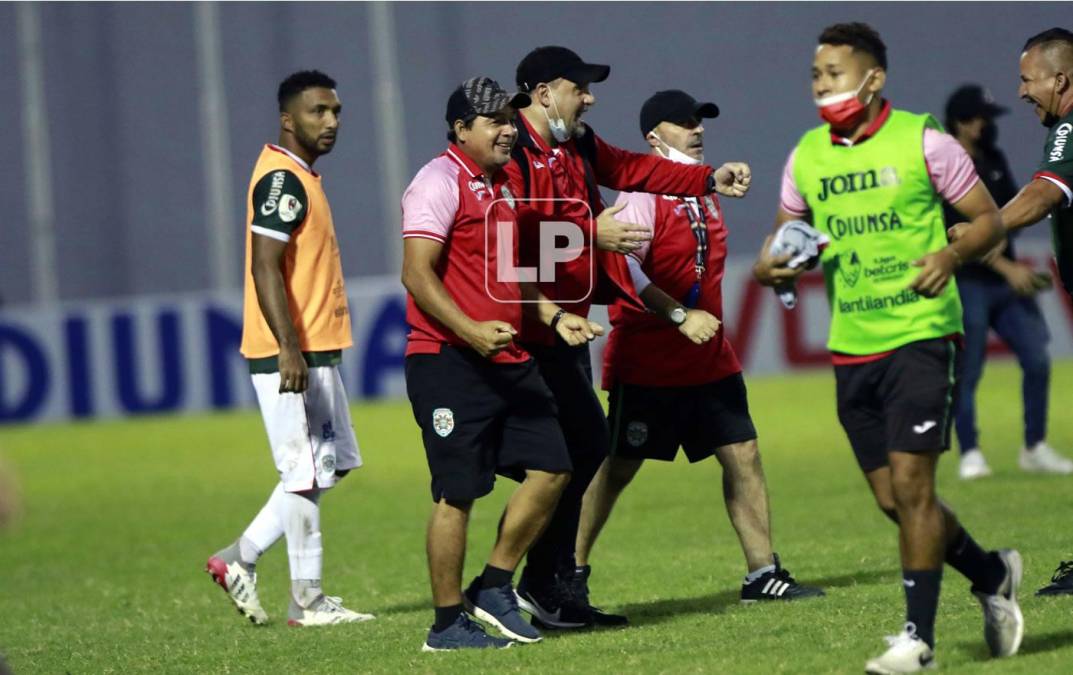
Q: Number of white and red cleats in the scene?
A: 2